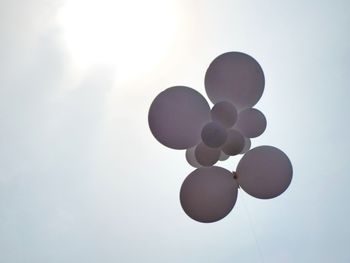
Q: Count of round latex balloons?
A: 12